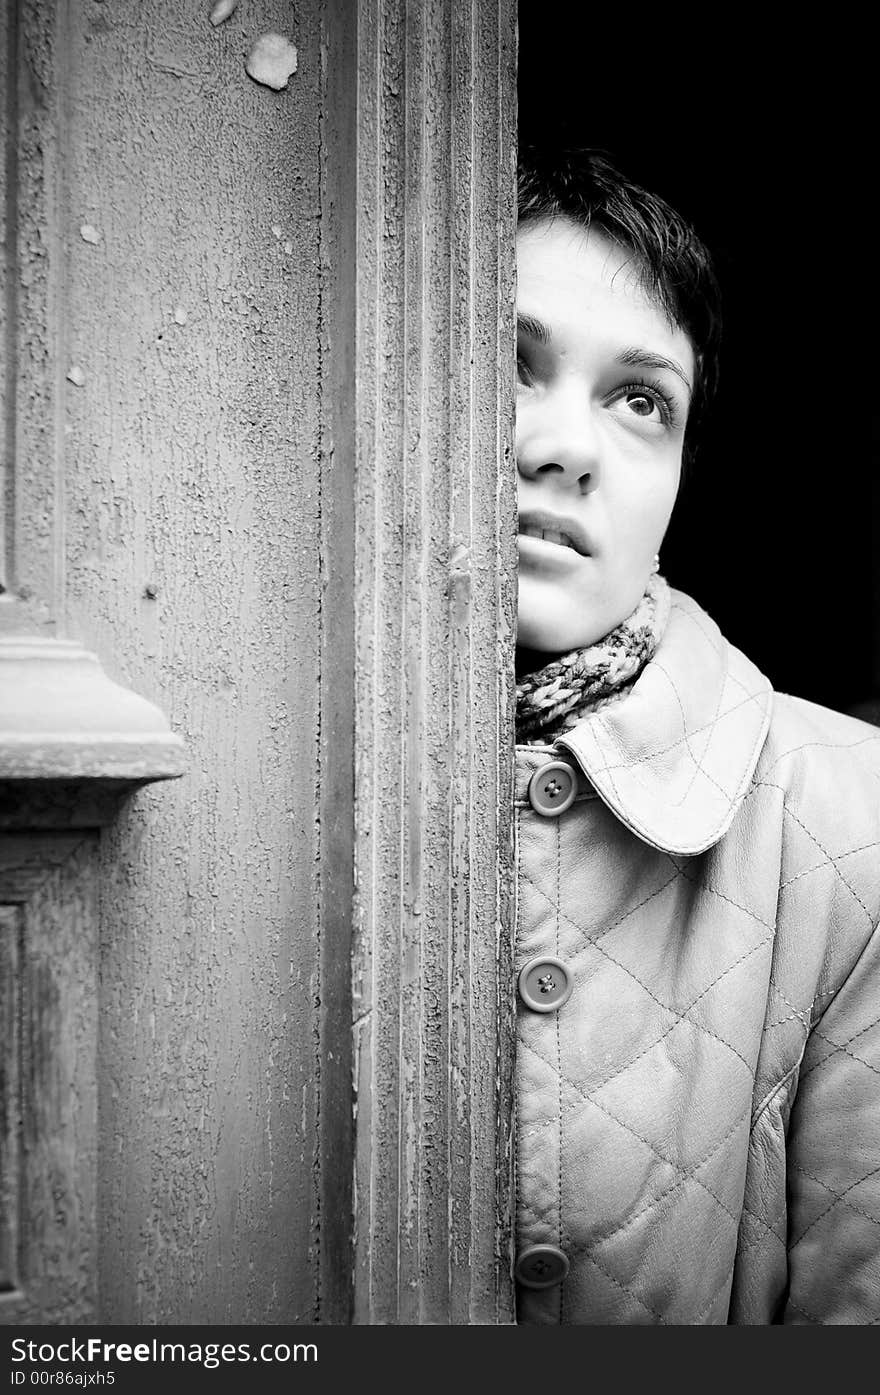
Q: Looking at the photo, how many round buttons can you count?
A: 3